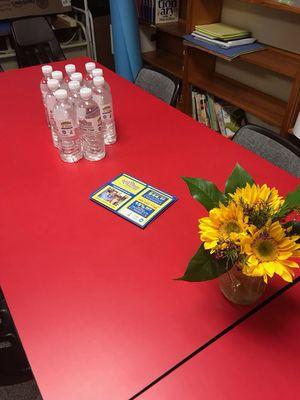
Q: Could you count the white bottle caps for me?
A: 11